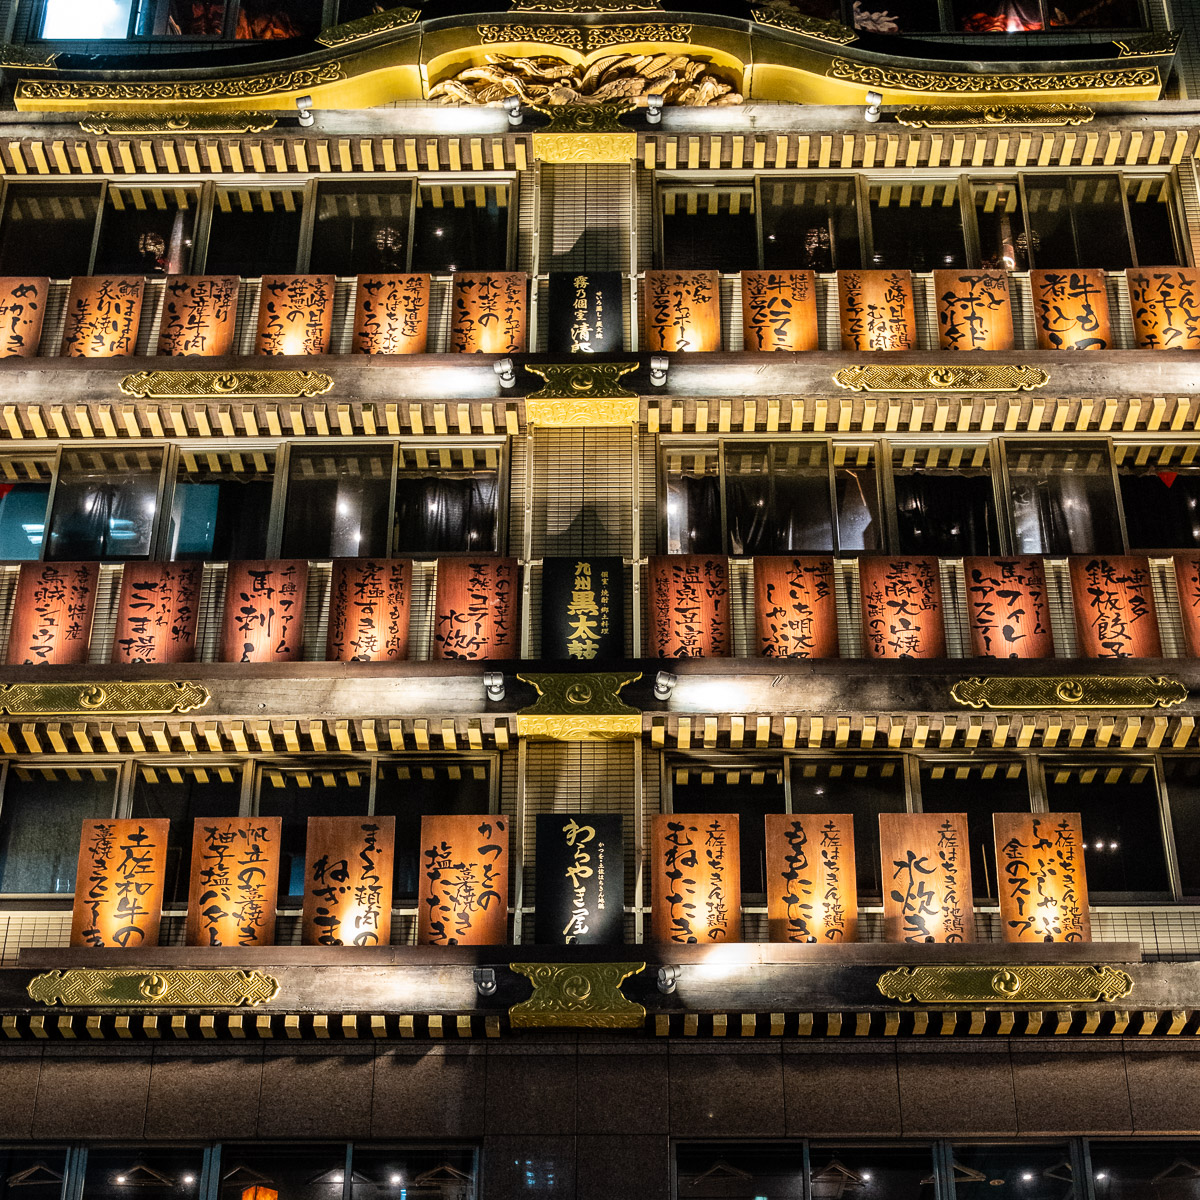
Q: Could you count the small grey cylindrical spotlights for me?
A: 10